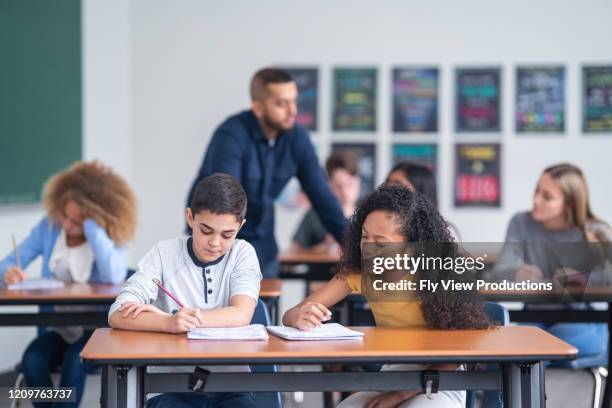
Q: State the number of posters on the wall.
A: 9